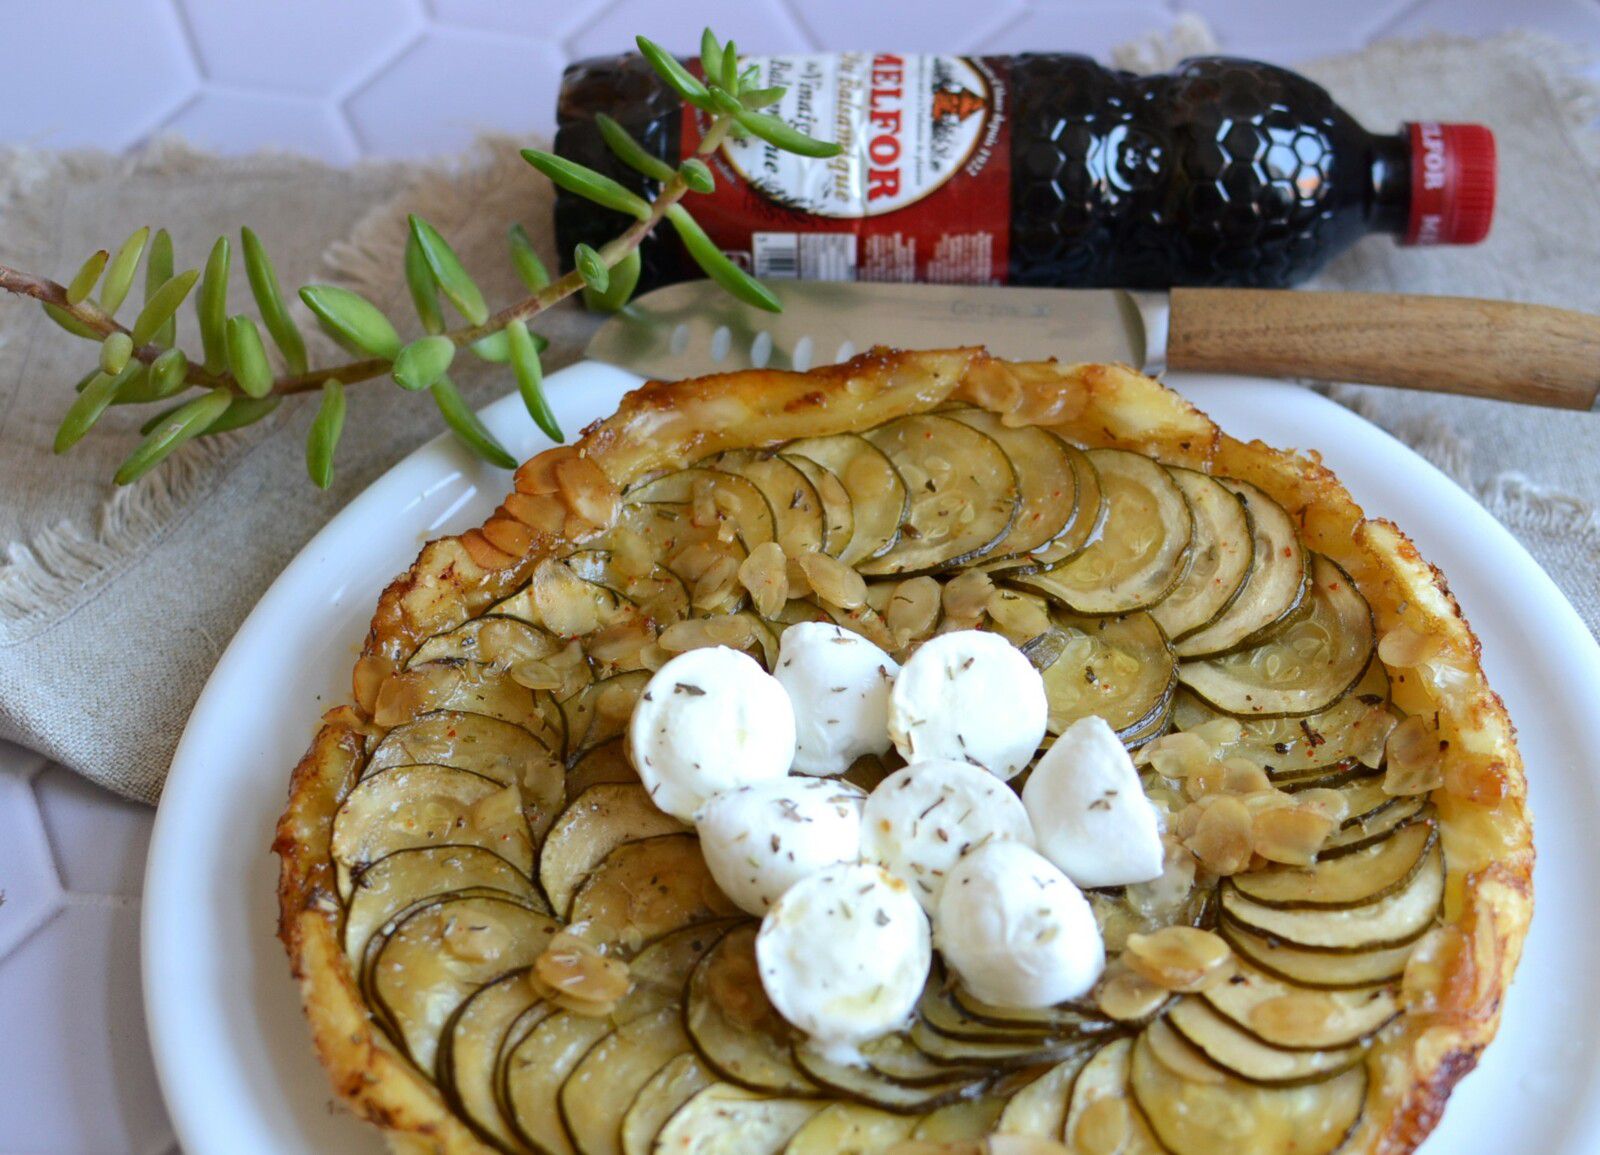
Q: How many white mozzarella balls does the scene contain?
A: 8